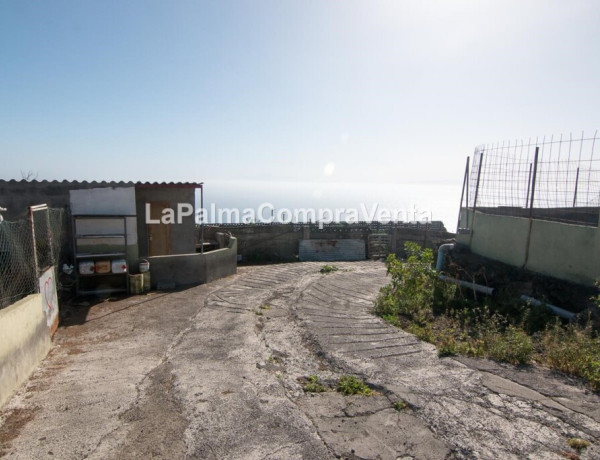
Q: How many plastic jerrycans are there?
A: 3